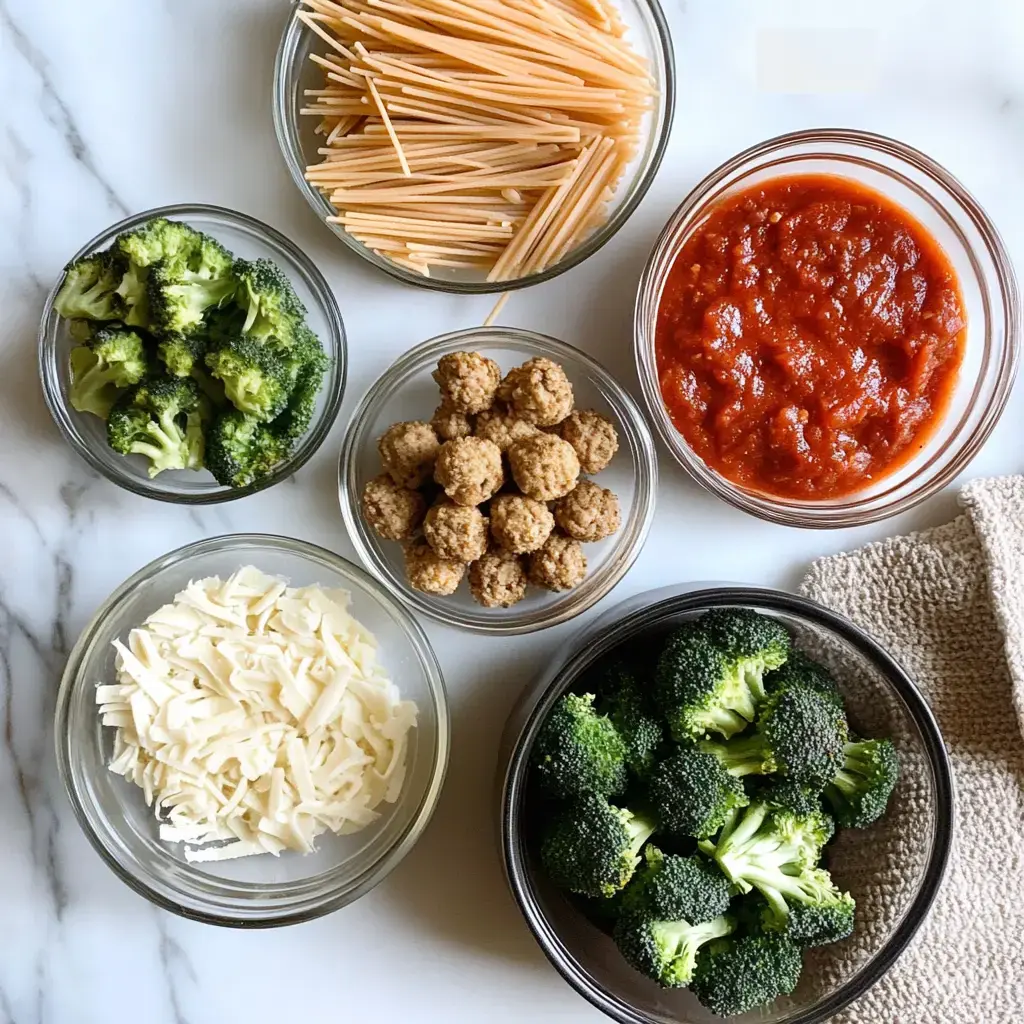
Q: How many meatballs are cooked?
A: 15